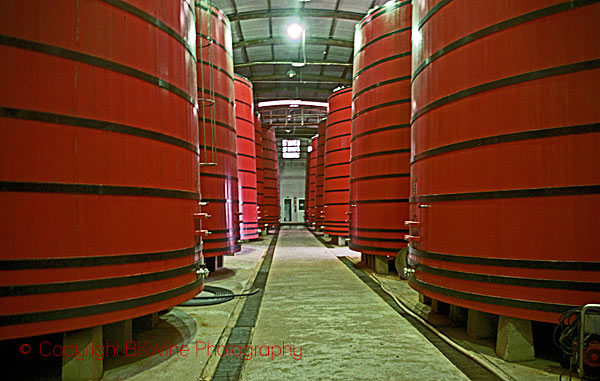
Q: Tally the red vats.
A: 11